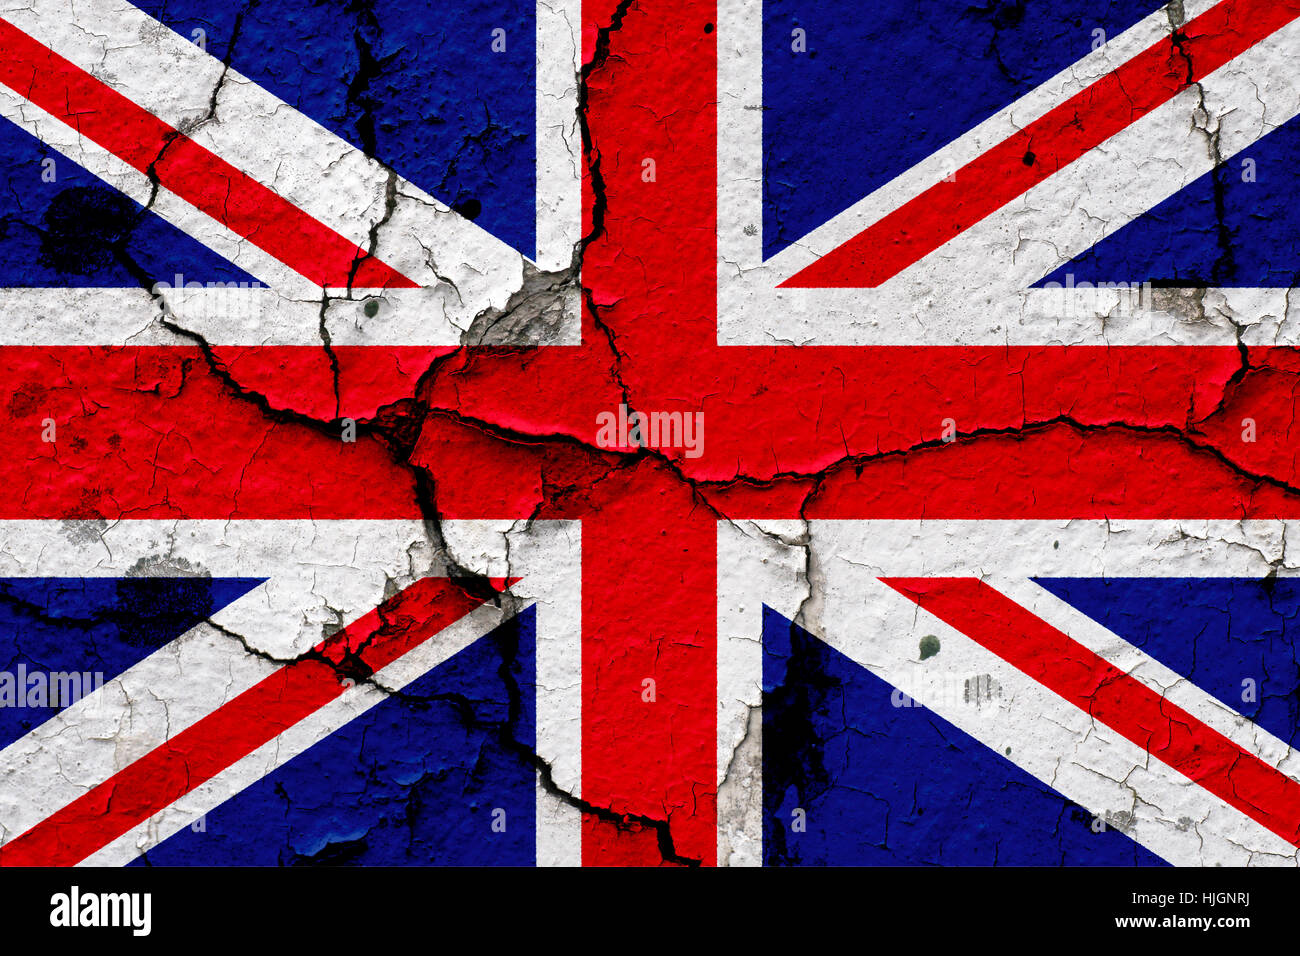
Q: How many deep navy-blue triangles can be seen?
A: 8